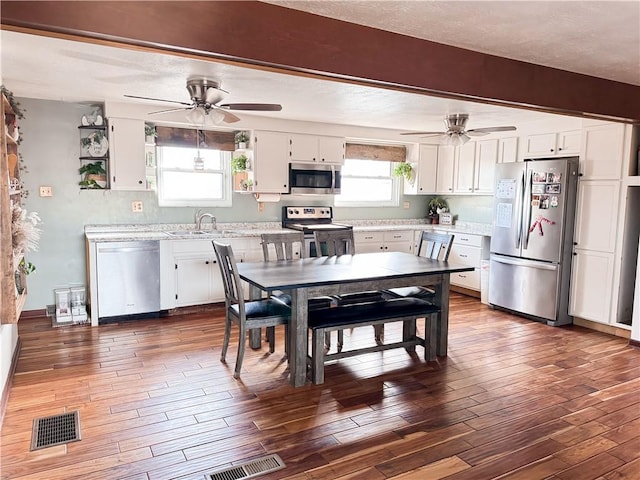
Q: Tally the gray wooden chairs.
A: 4